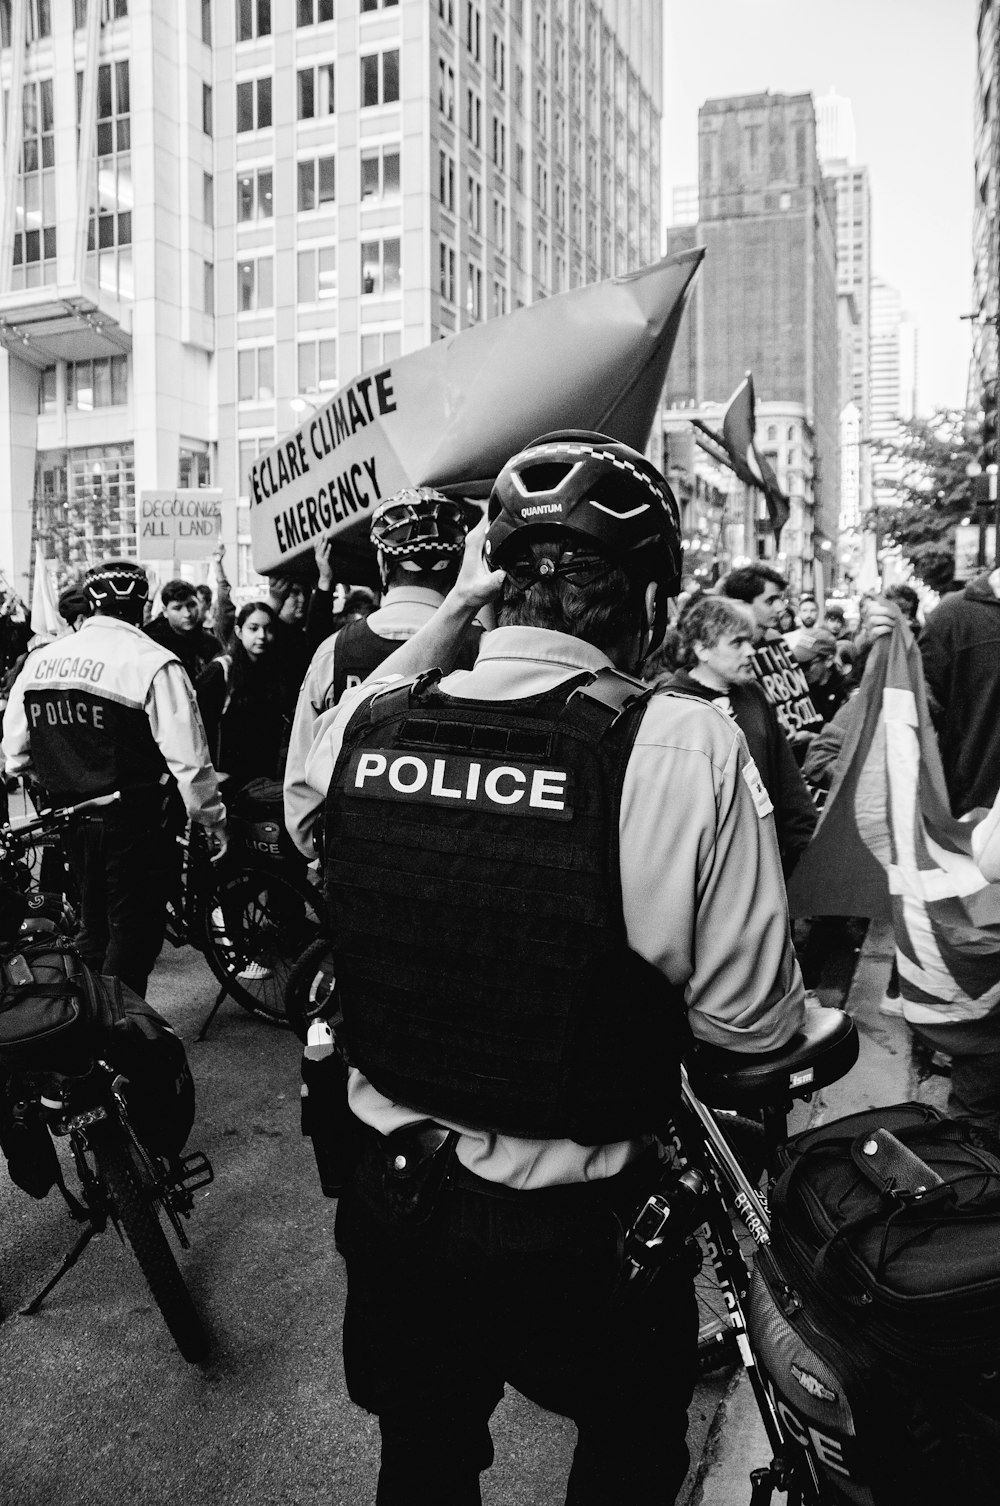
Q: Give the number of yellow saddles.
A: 0